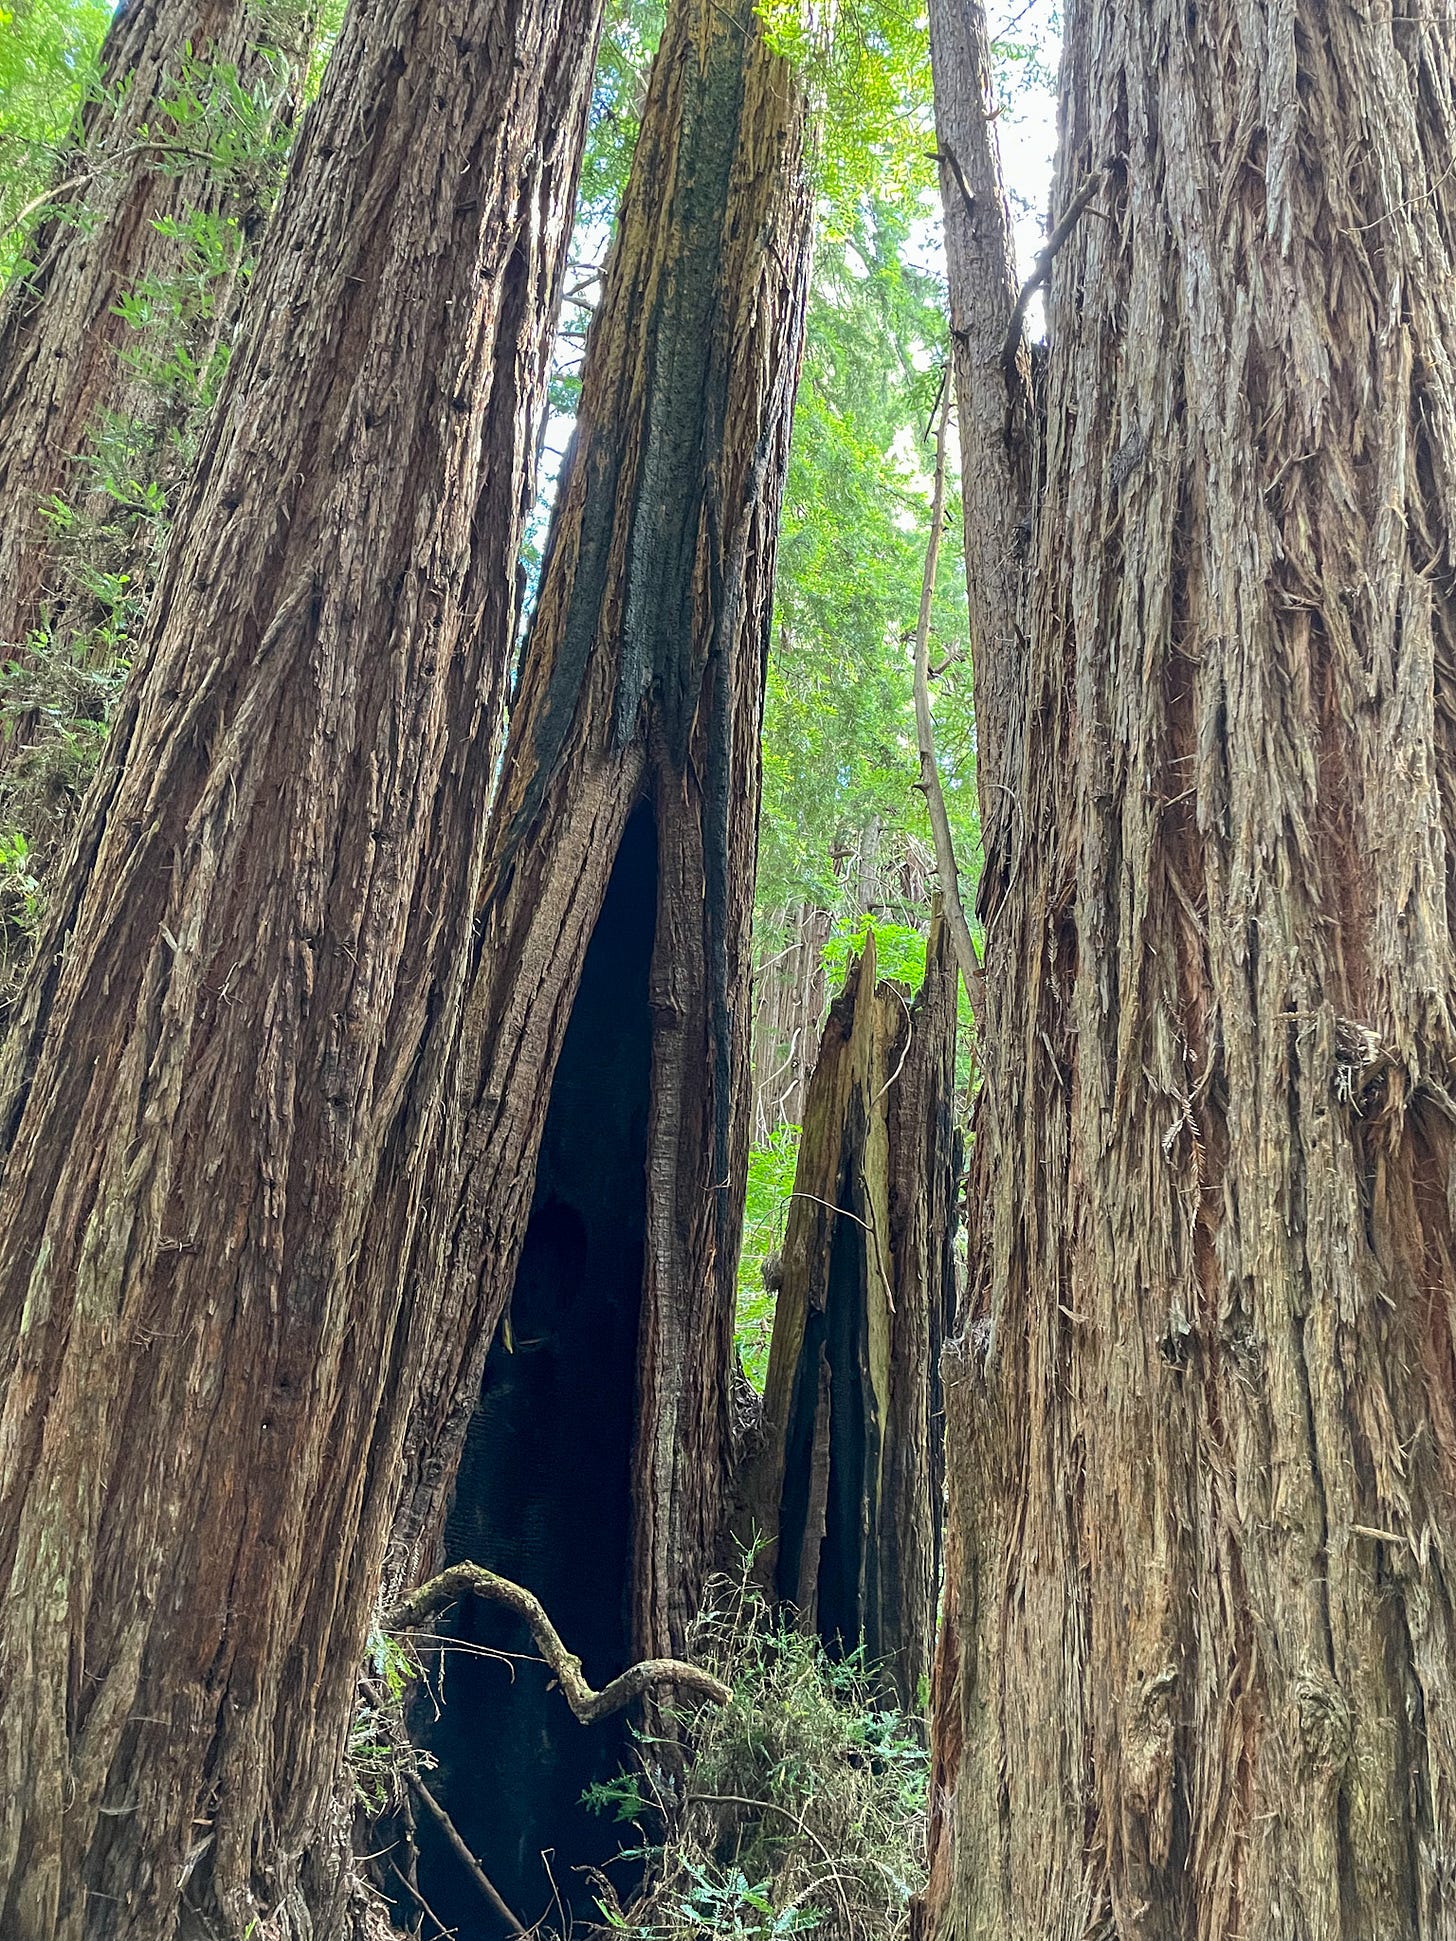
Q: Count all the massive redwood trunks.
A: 4